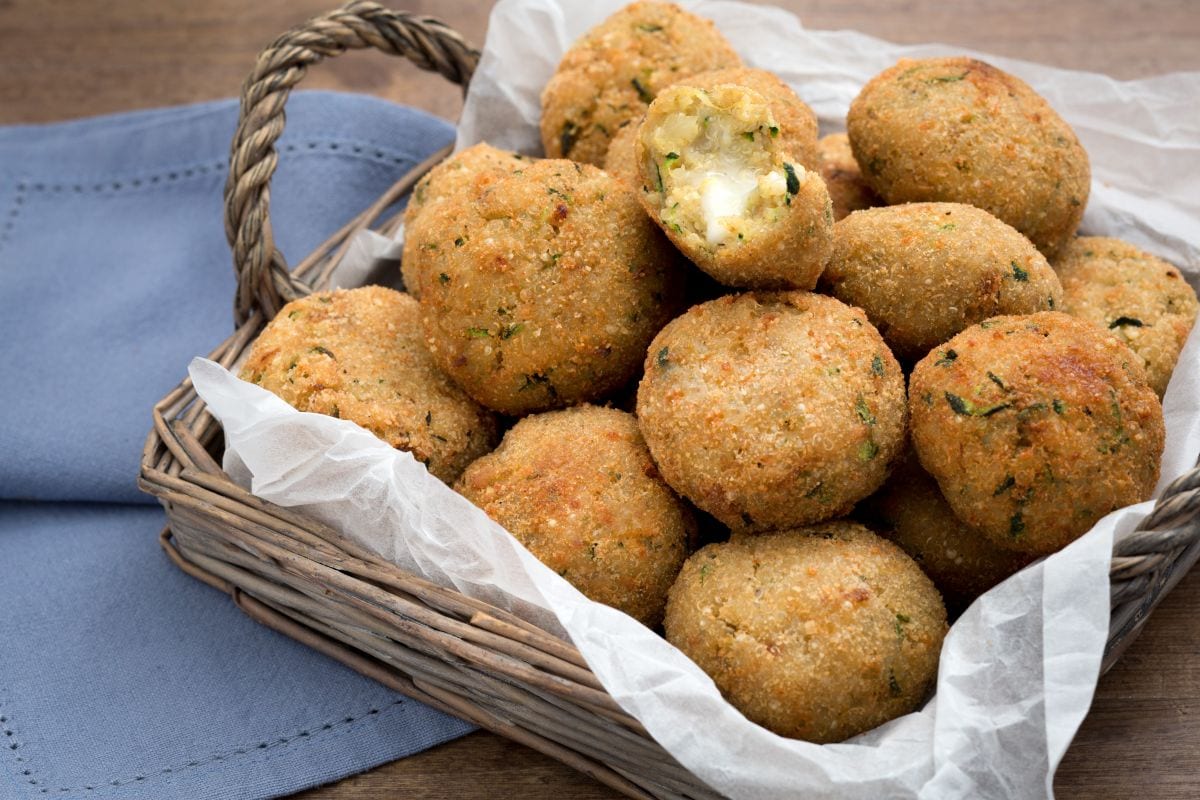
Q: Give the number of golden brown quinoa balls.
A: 15